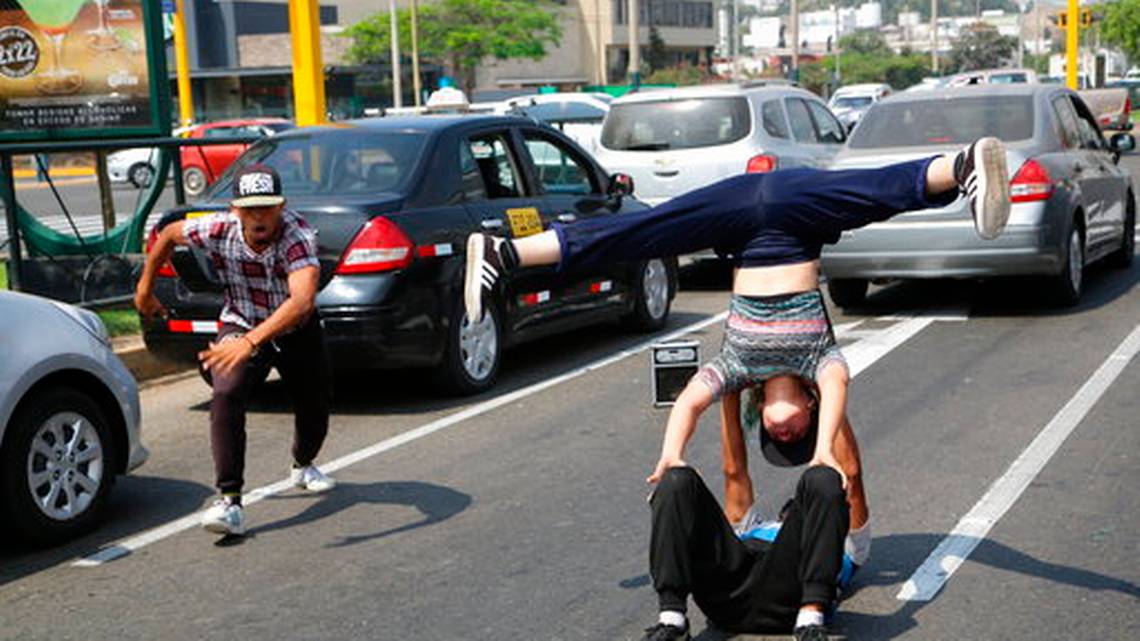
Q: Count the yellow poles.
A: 3